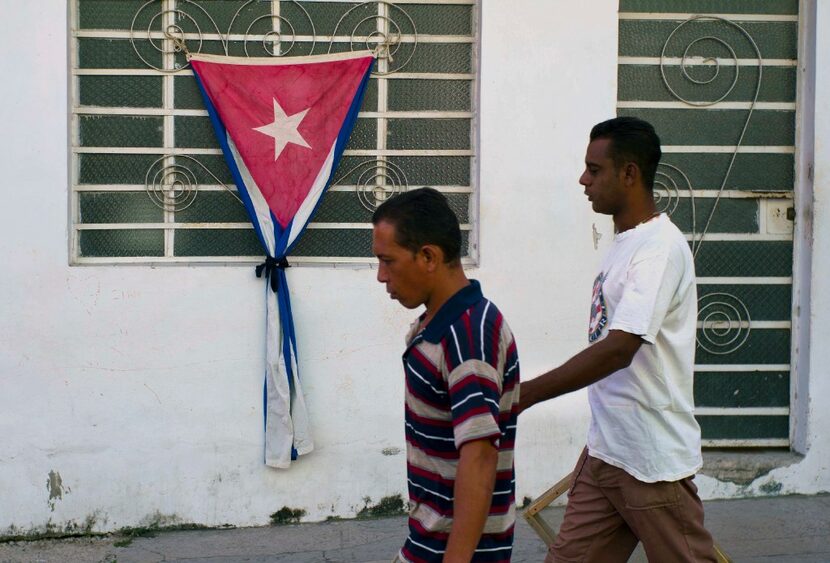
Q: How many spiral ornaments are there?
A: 8